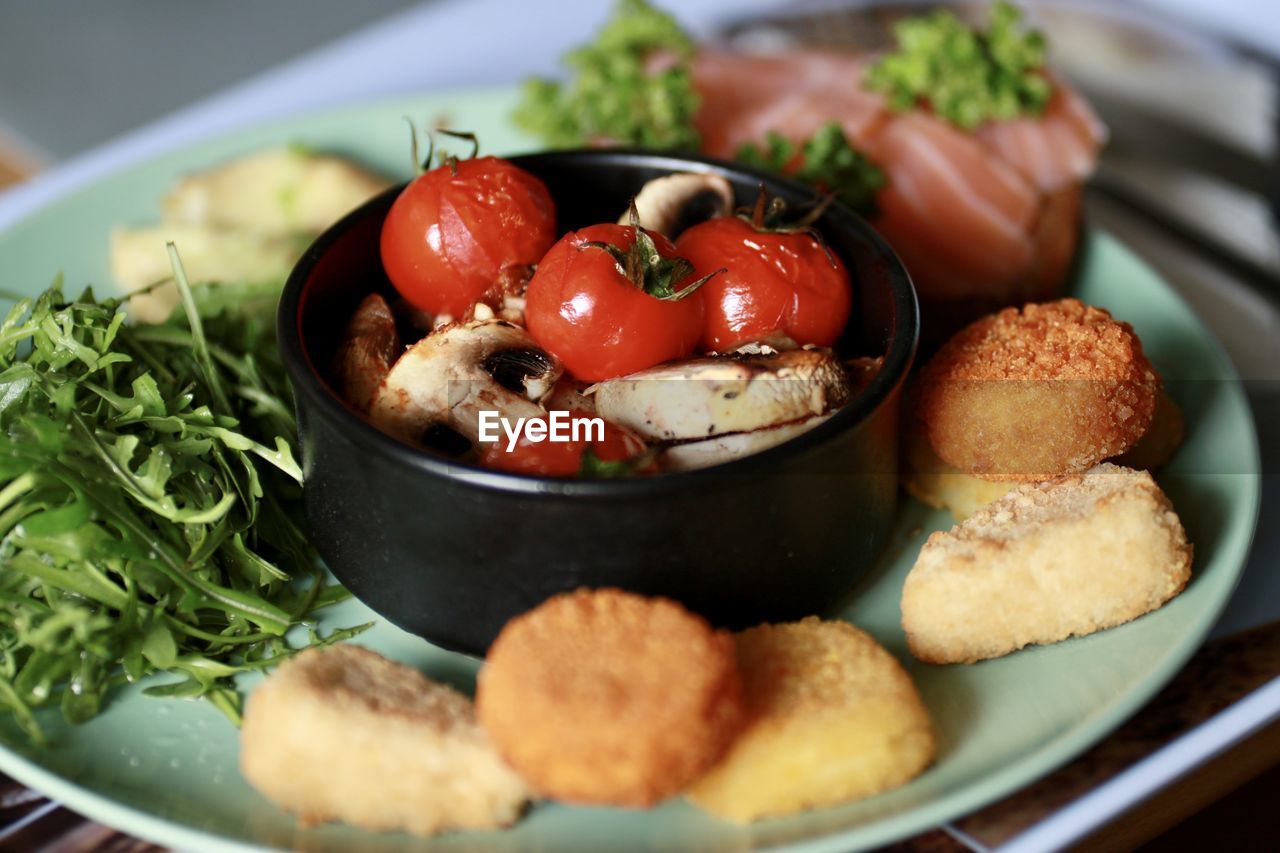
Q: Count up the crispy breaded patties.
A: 6